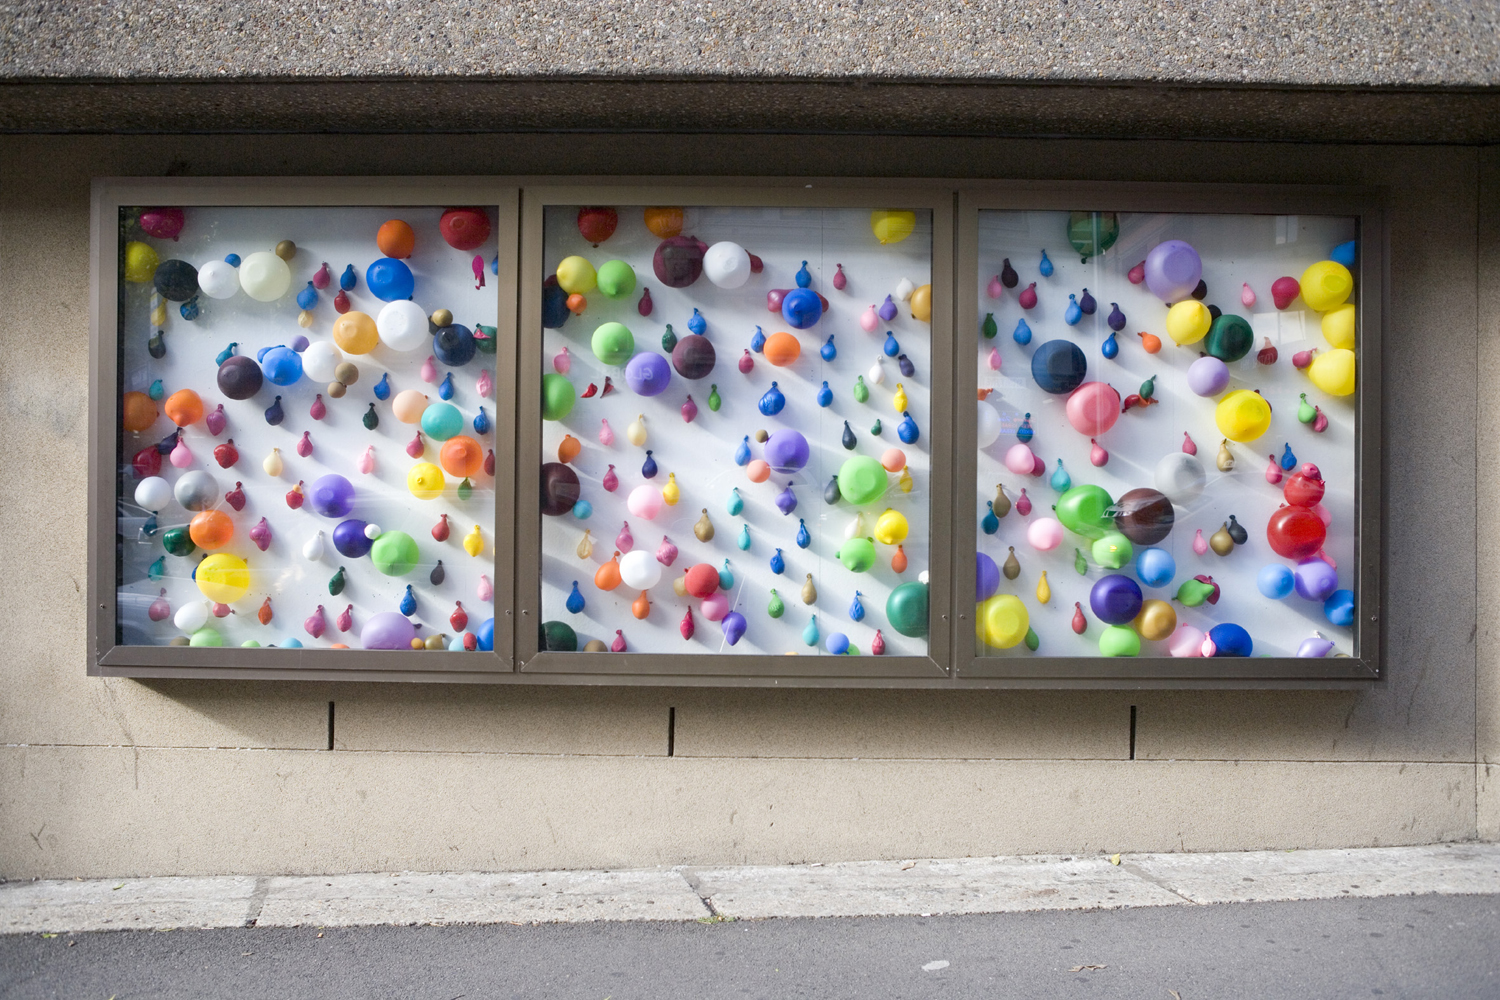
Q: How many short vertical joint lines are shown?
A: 3